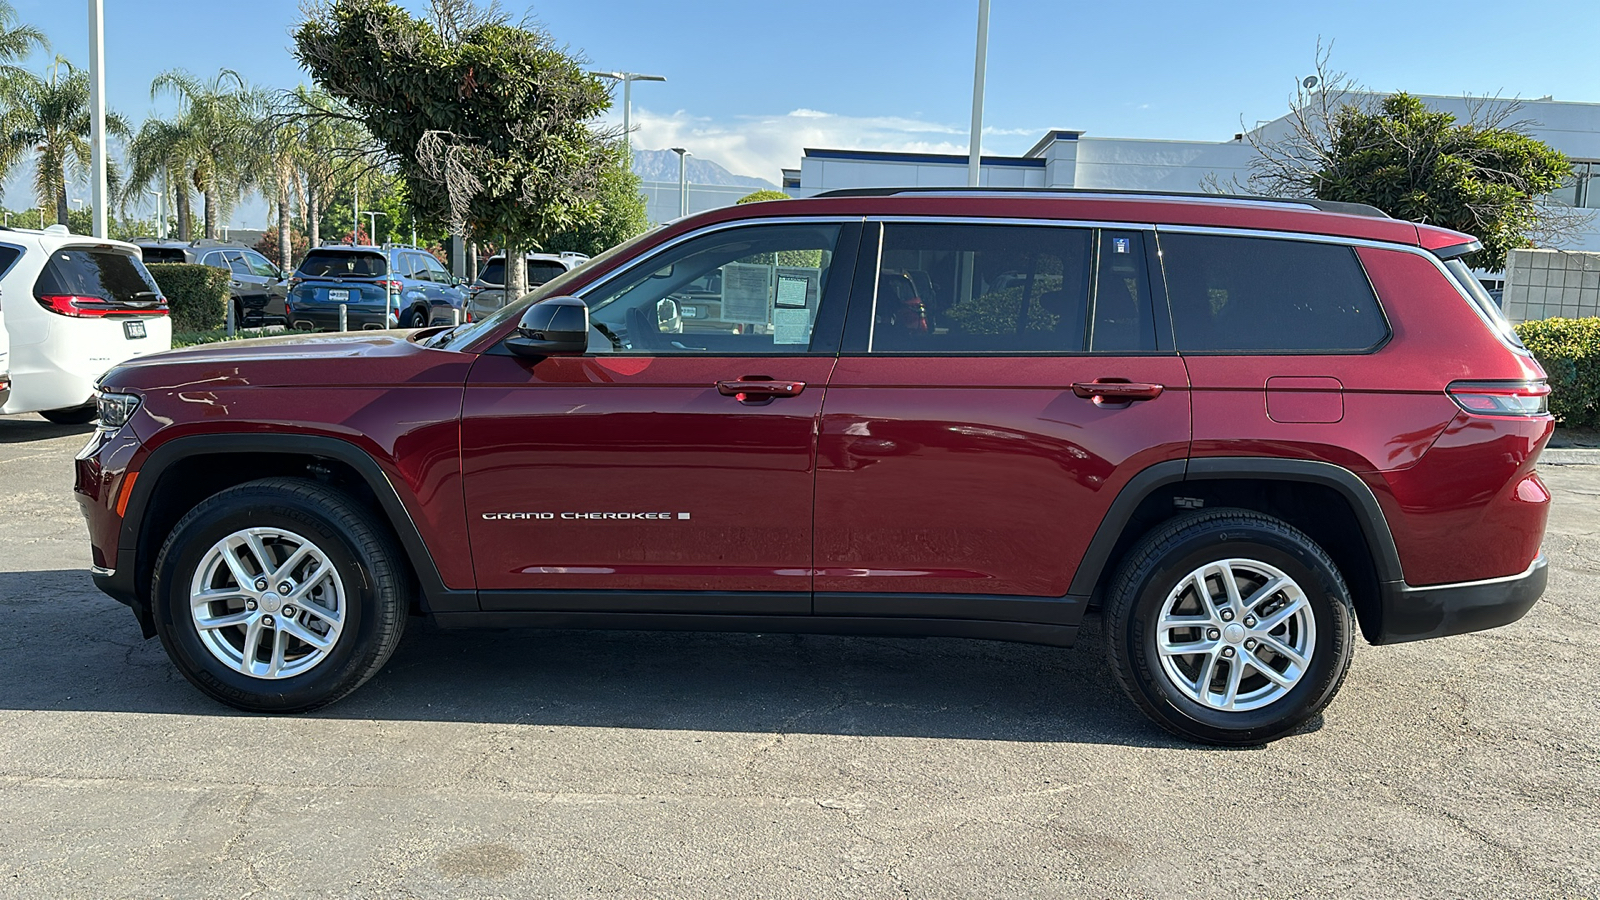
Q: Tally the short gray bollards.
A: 3